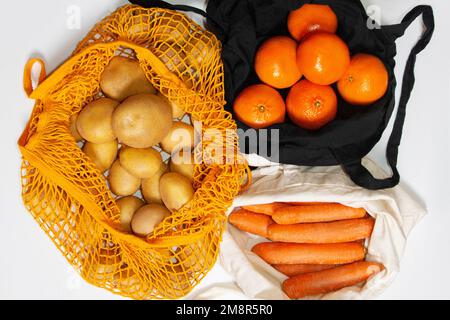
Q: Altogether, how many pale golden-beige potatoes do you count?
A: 14